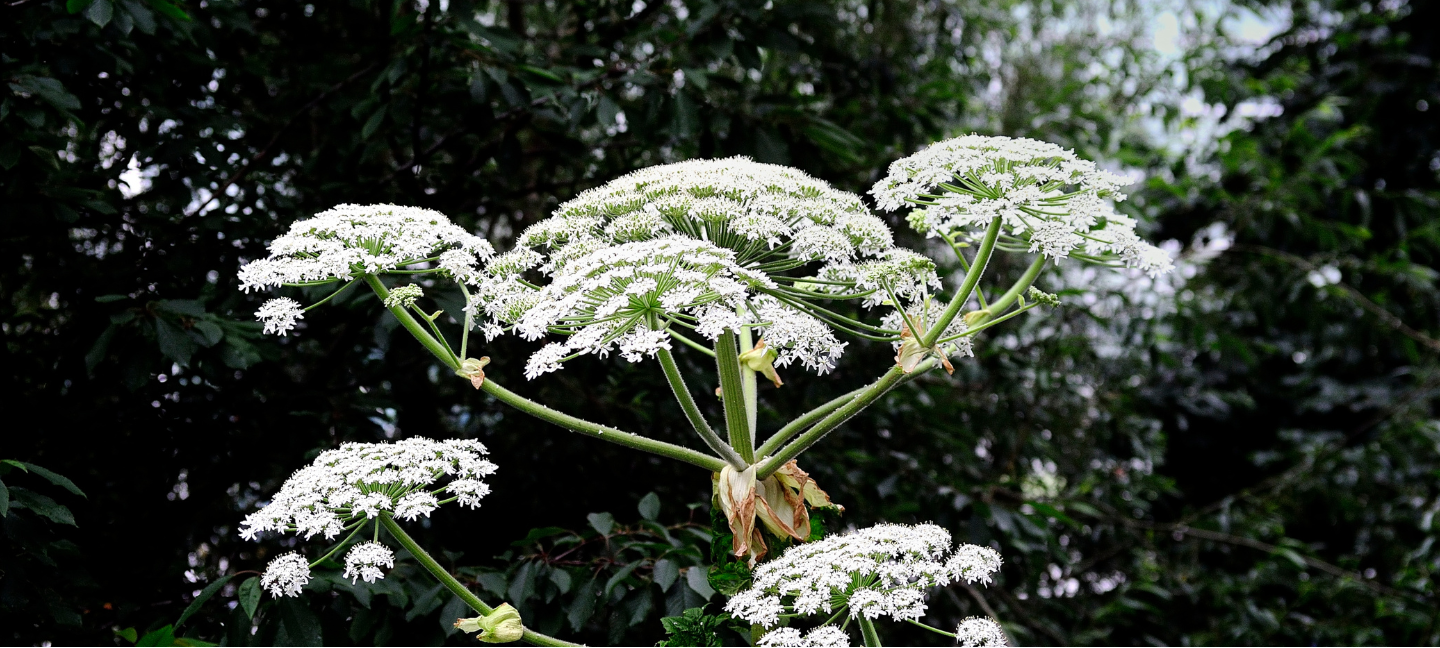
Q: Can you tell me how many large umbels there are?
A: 6